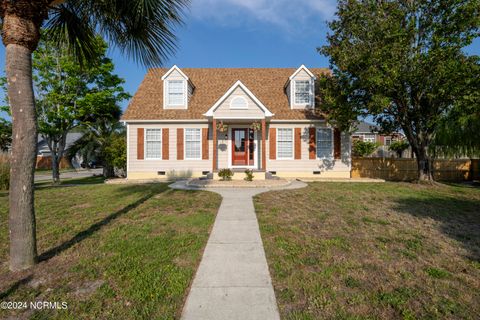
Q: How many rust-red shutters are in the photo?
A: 8